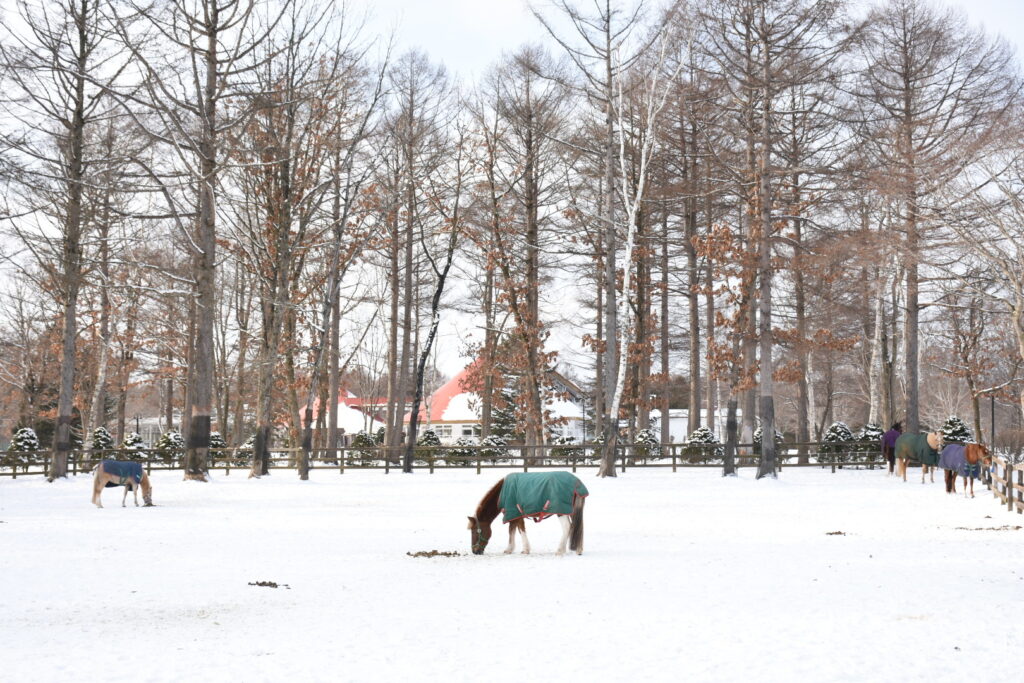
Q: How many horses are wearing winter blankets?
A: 5